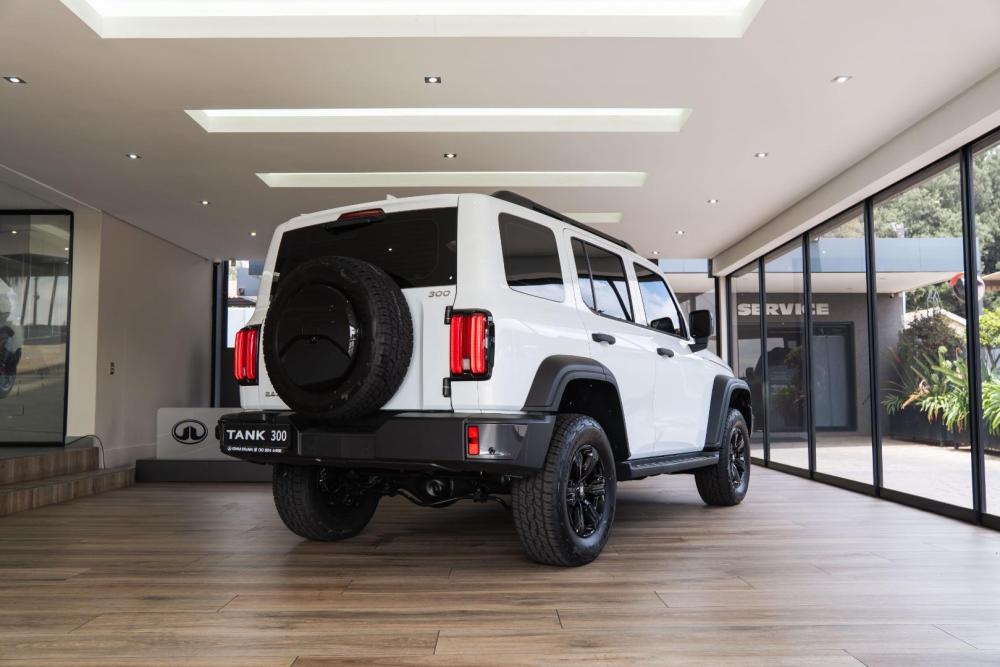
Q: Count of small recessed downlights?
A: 11